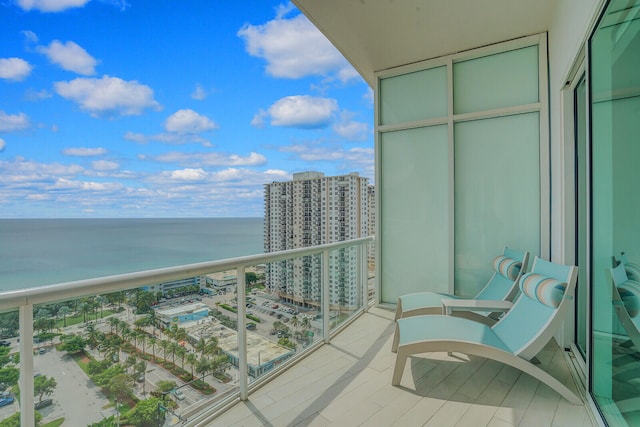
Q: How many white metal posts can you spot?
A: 4